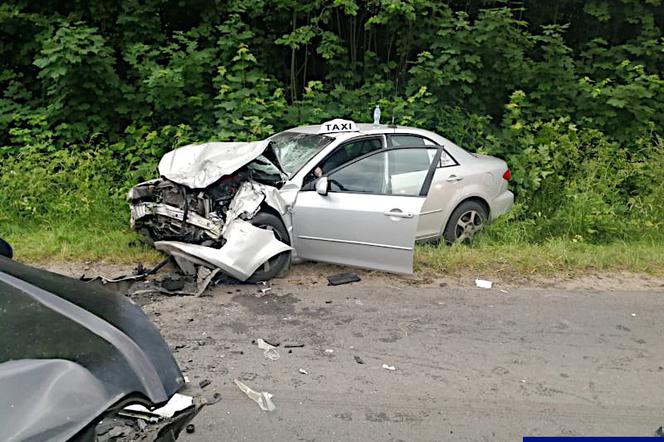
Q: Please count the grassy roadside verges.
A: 1